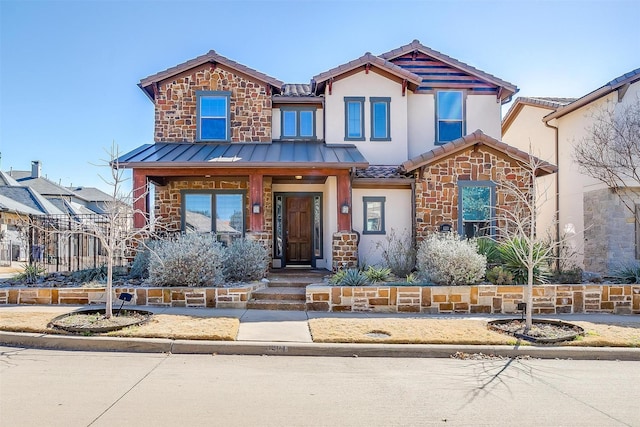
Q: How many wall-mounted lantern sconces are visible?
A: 2